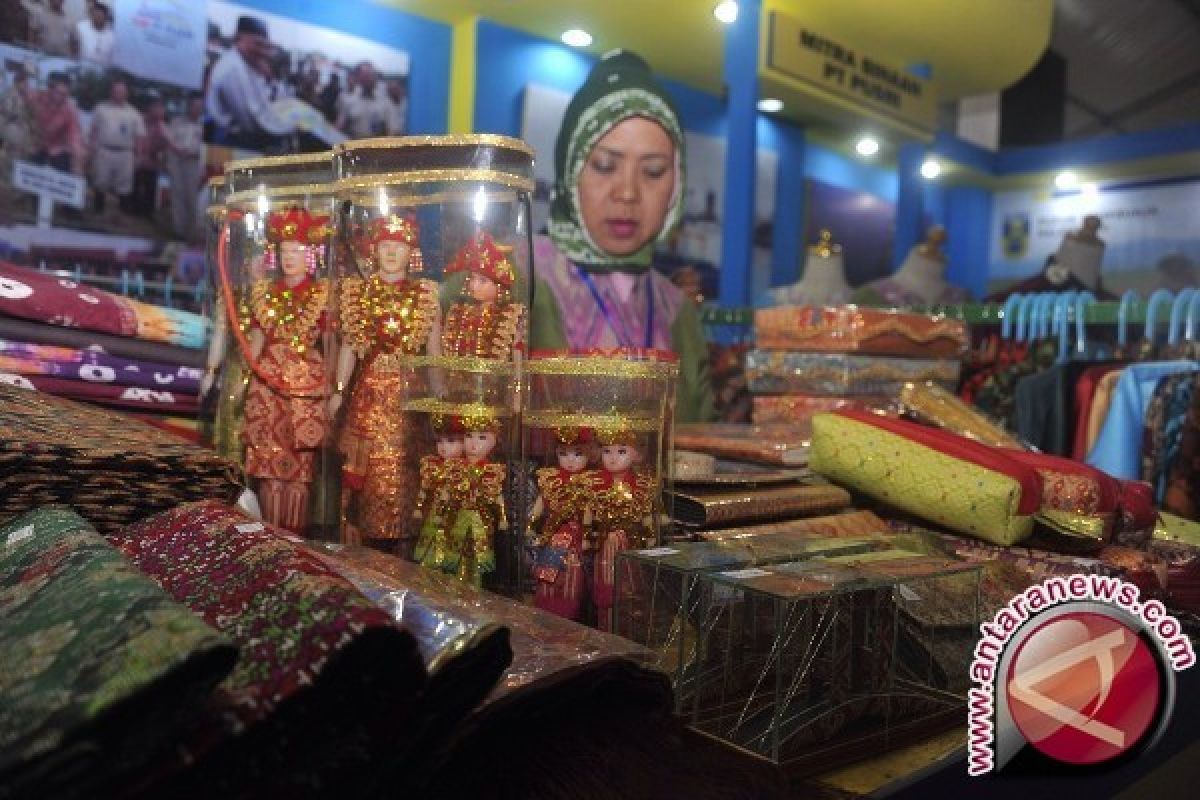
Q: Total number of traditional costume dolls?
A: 7